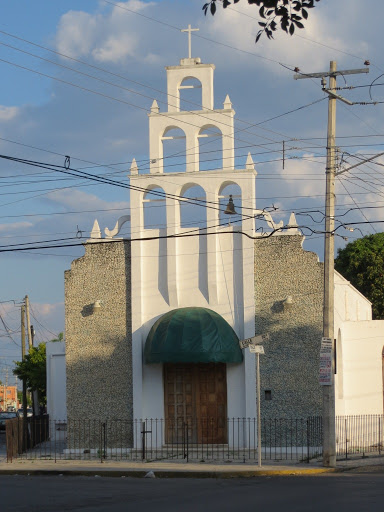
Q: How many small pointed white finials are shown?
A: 6